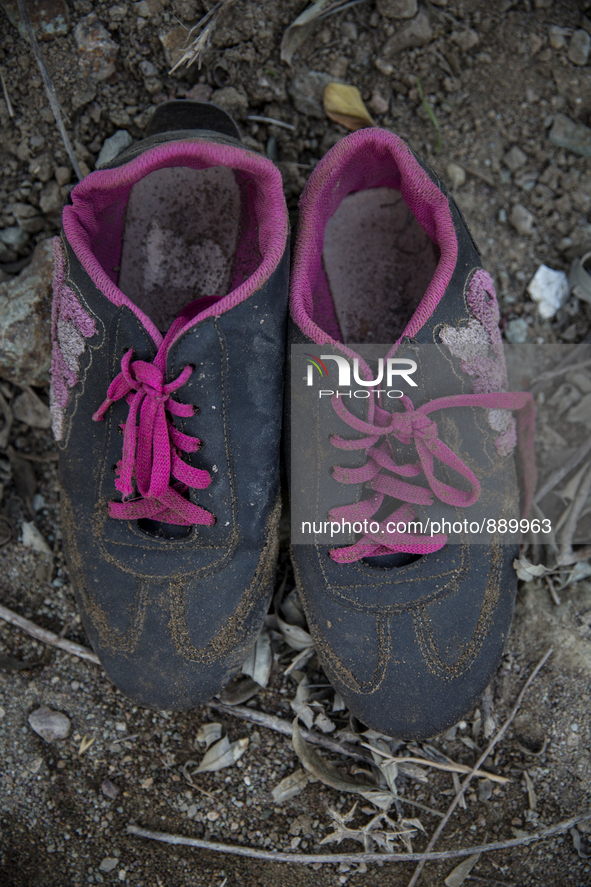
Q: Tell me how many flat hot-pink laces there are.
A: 2